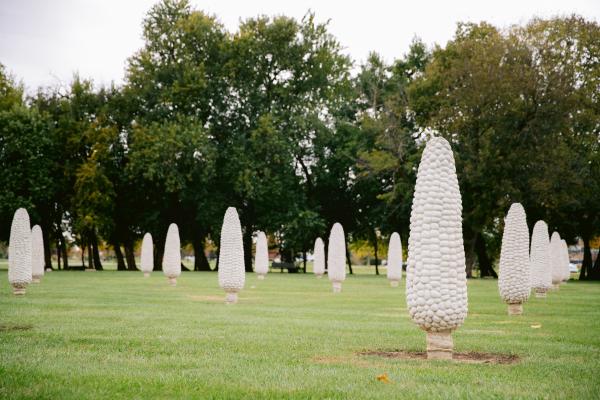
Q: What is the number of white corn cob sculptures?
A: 14